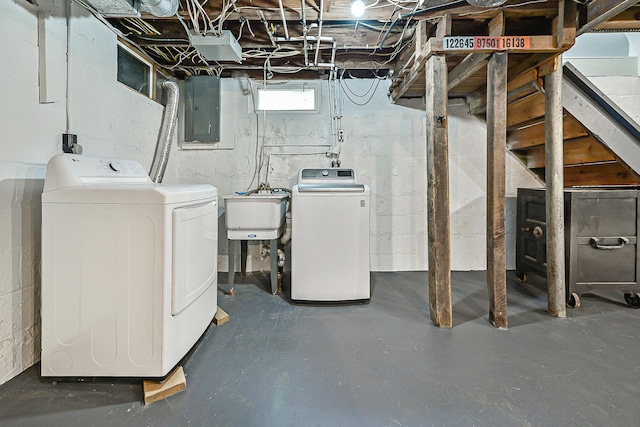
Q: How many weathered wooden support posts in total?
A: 3